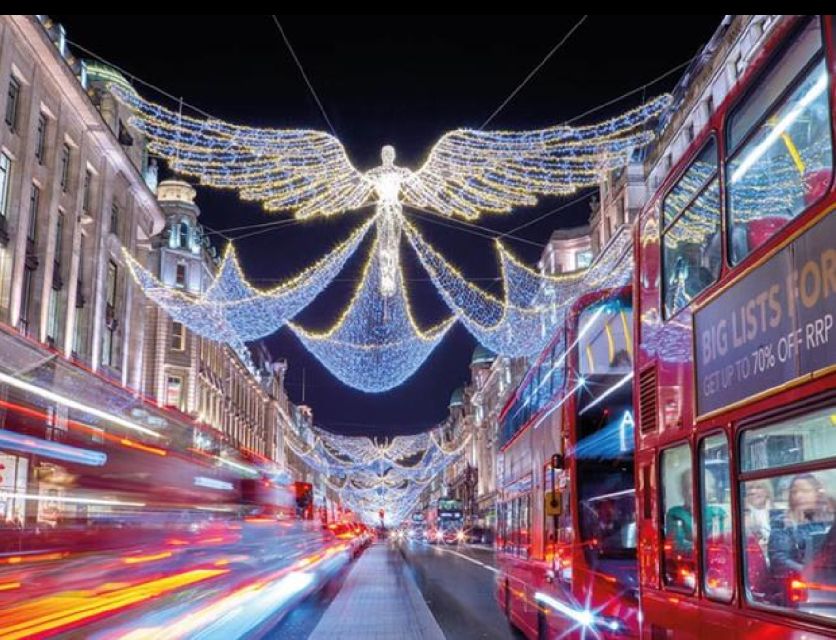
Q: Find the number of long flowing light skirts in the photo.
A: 3